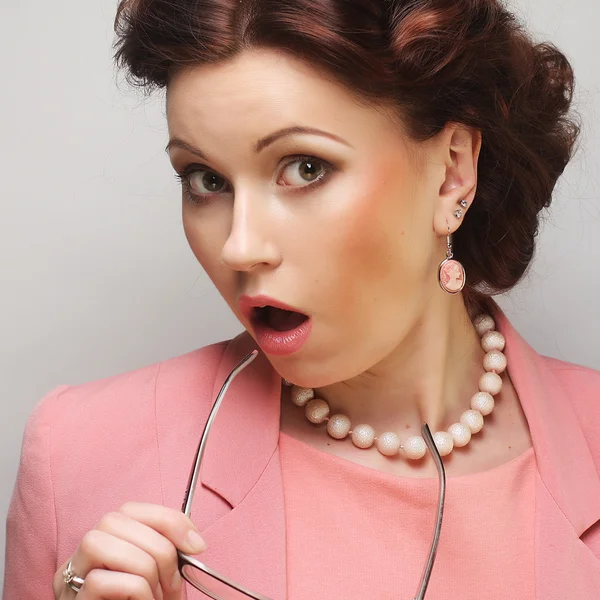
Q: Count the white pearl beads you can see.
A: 15